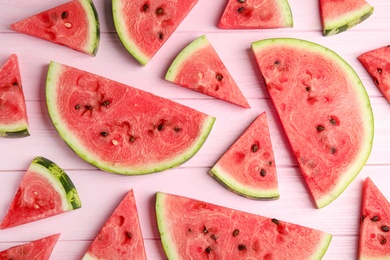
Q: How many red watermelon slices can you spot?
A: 15